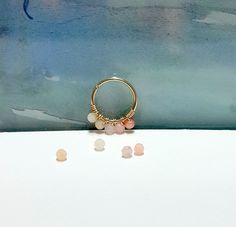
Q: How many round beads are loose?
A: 4